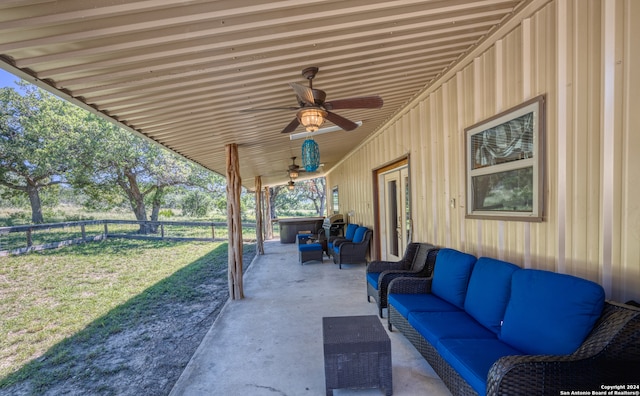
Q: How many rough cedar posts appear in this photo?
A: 3